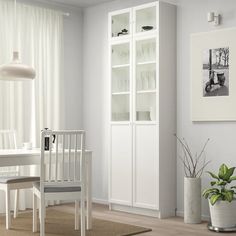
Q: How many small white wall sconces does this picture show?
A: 1